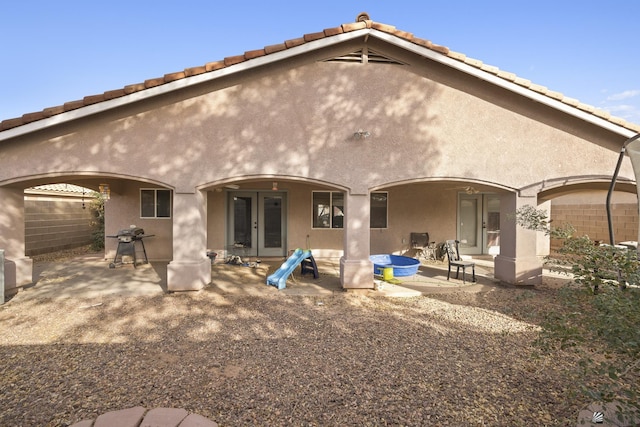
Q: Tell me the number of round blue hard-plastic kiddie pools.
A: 1